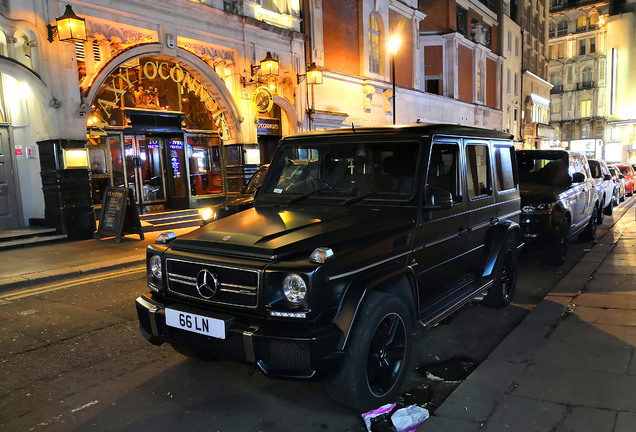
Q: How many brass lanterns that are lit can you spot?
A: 3